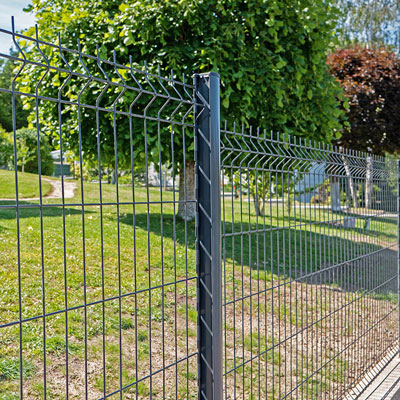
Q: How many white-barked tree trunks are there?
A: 2